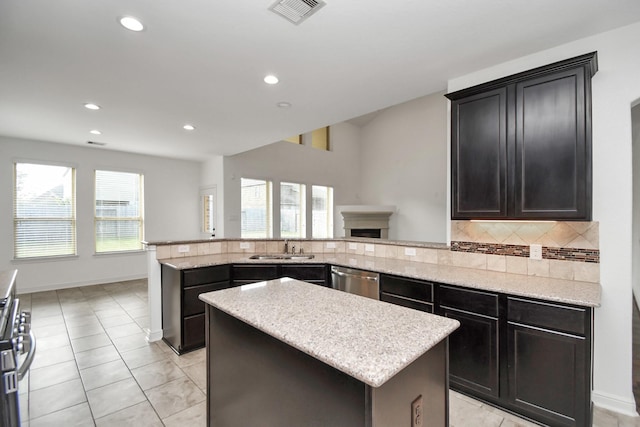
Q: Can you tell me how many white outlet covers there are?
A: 7